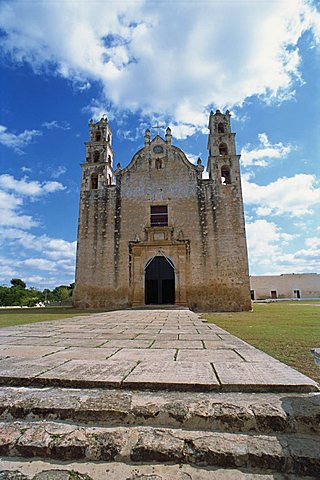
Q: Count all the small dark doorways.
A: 3